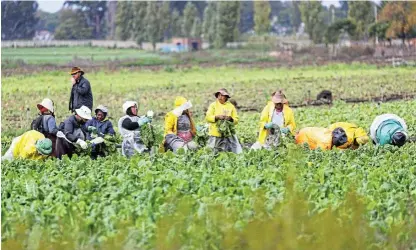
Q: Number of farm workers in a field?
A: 12